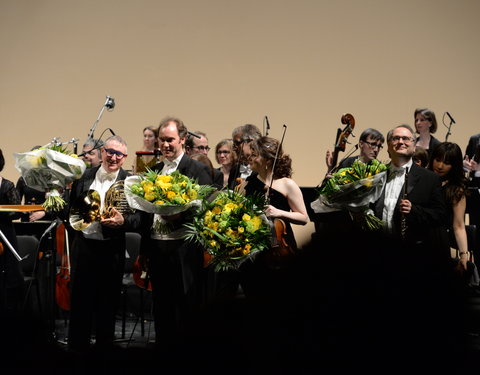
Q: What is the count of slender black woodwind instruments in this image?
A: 1